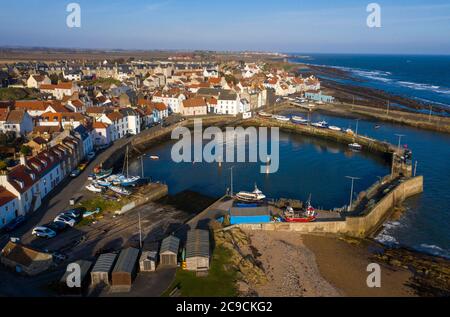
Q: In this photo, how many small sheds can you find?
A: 6